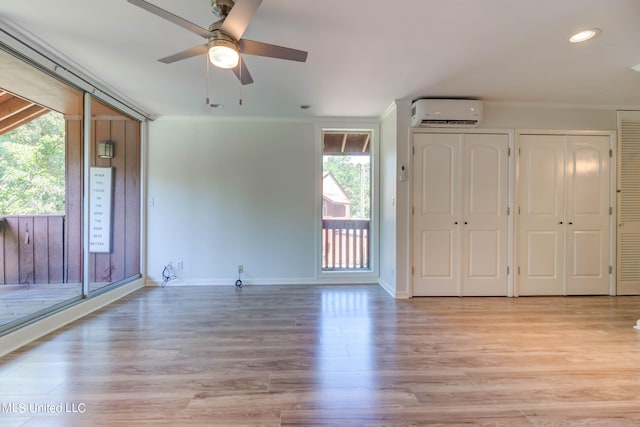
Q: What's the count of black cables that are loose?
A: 2